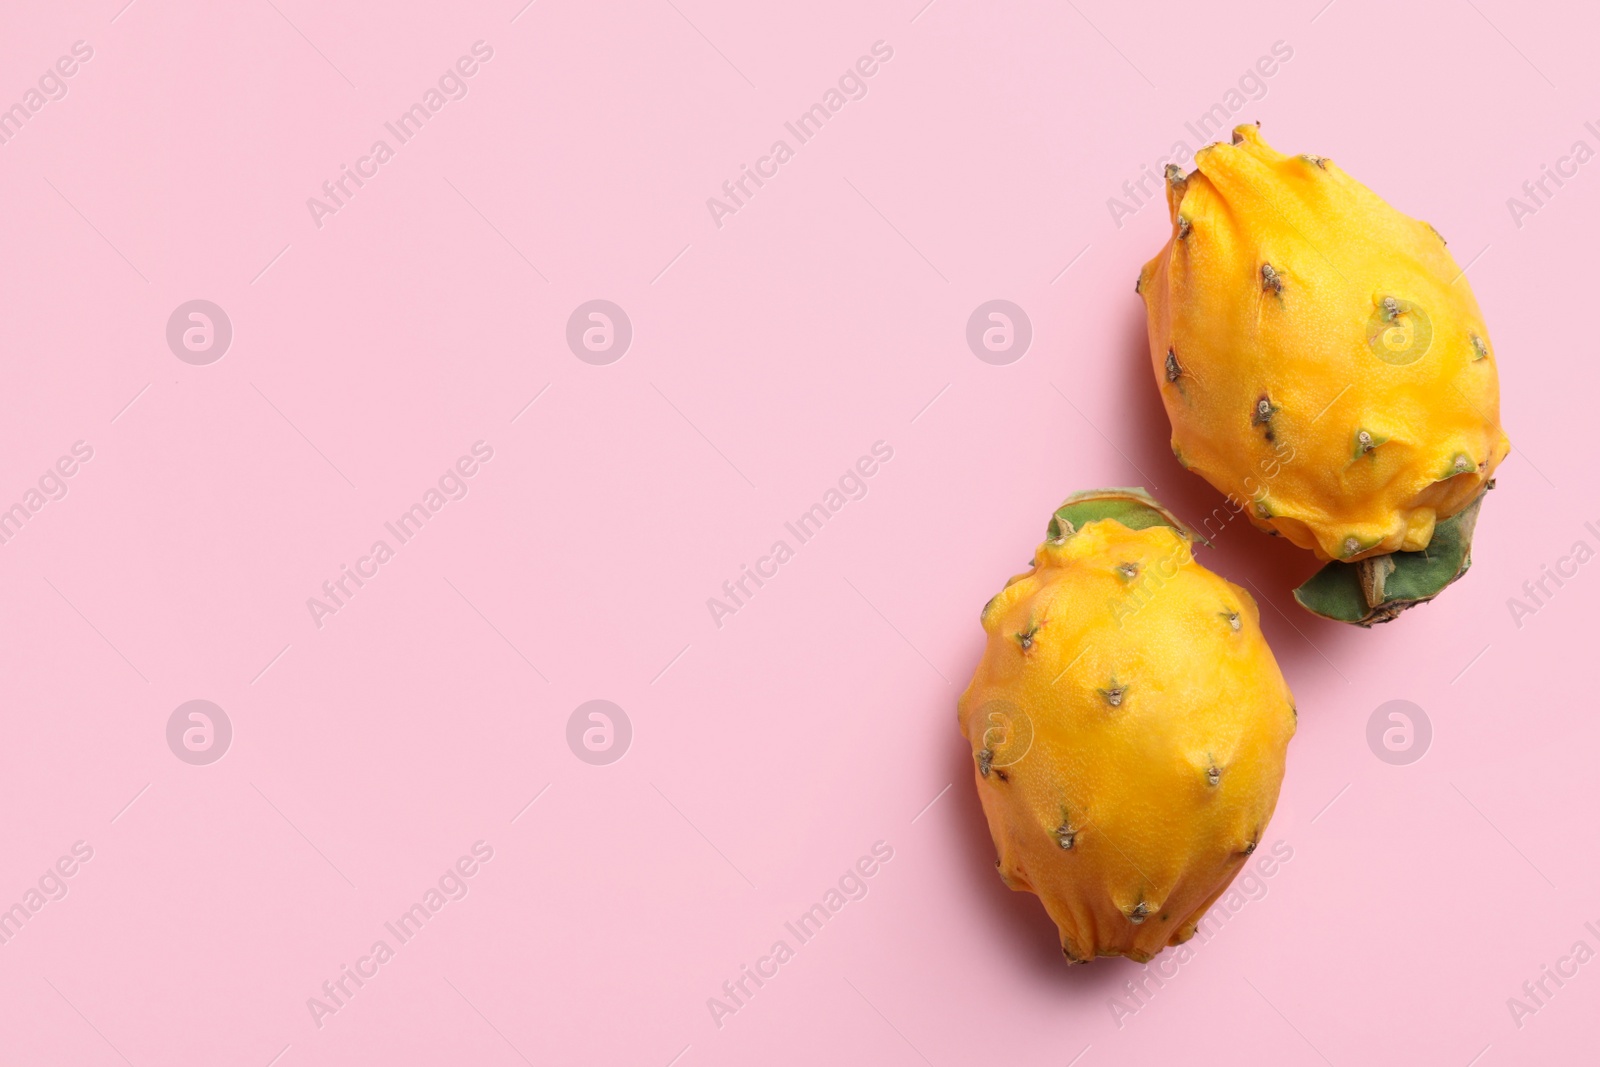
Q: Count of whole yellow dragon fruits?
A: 2